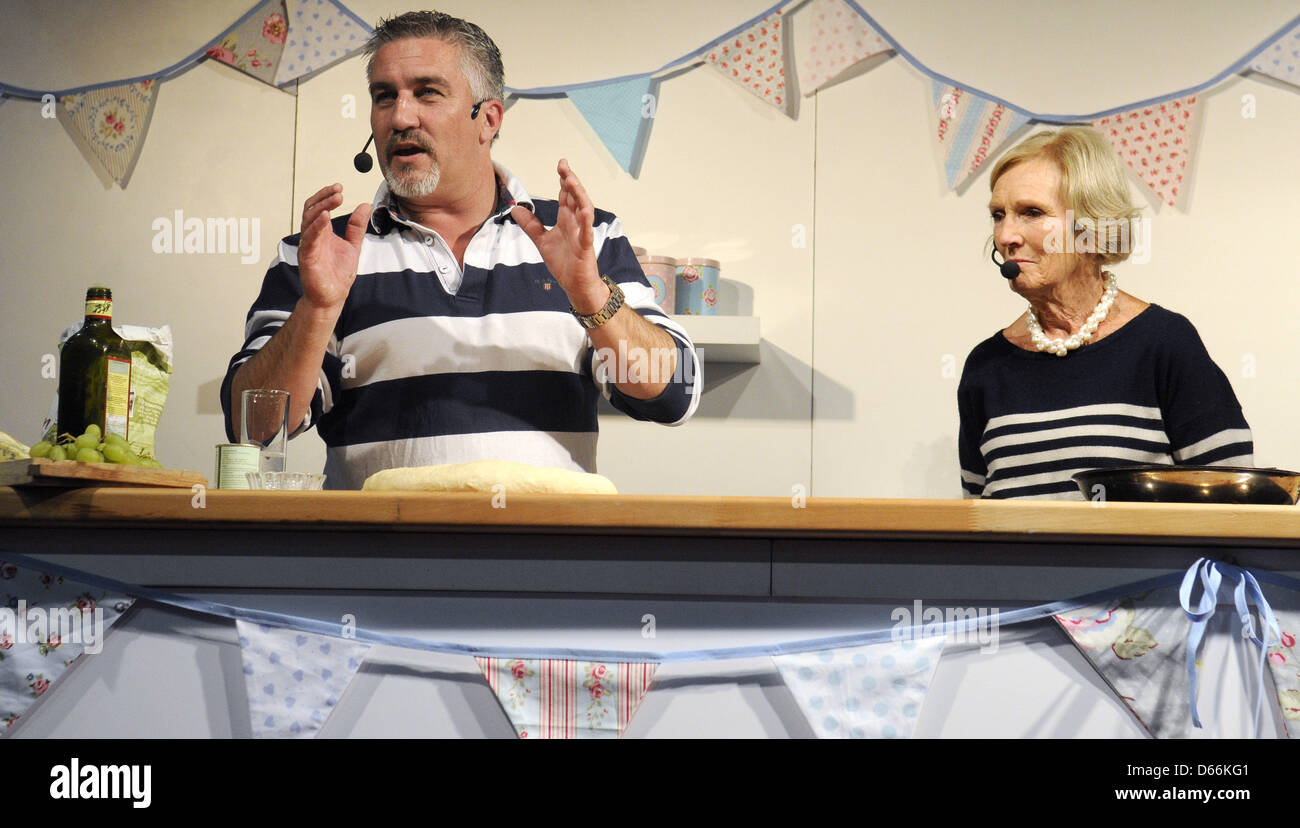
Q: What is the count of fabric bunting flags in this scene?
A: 15